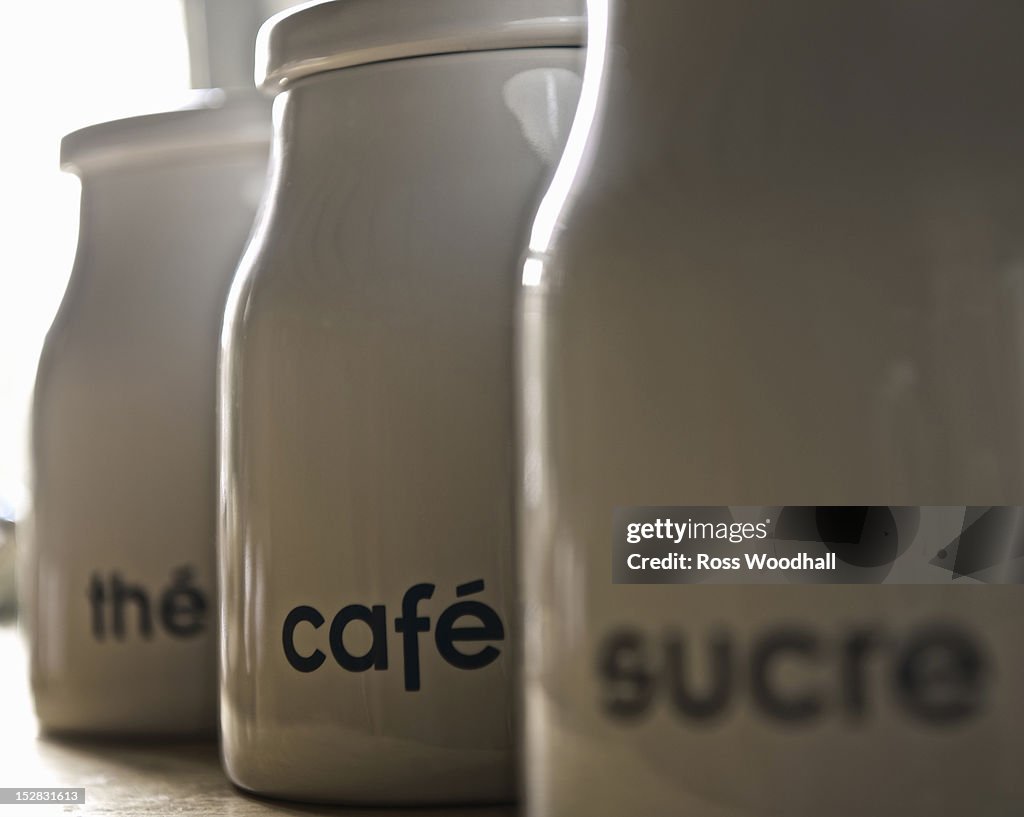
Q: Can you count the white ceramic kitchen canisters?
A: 3